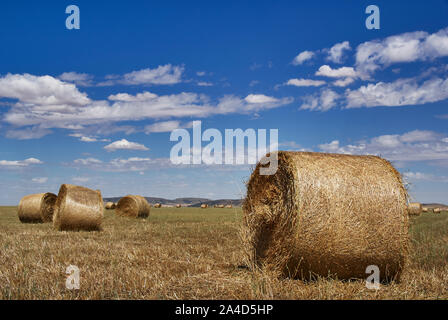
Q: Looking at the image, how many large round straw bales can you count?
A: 4